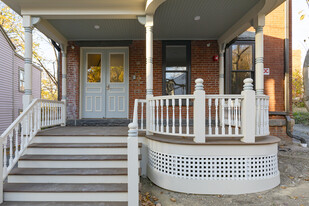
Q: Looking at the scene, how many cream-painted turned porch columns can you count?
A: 5